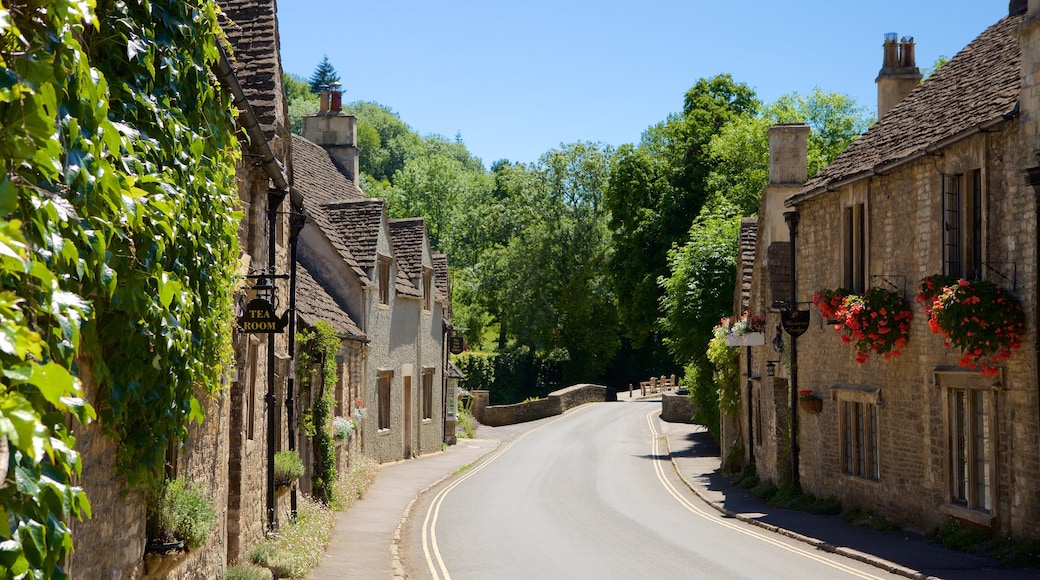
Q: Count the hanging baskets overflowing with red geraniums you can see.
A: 2